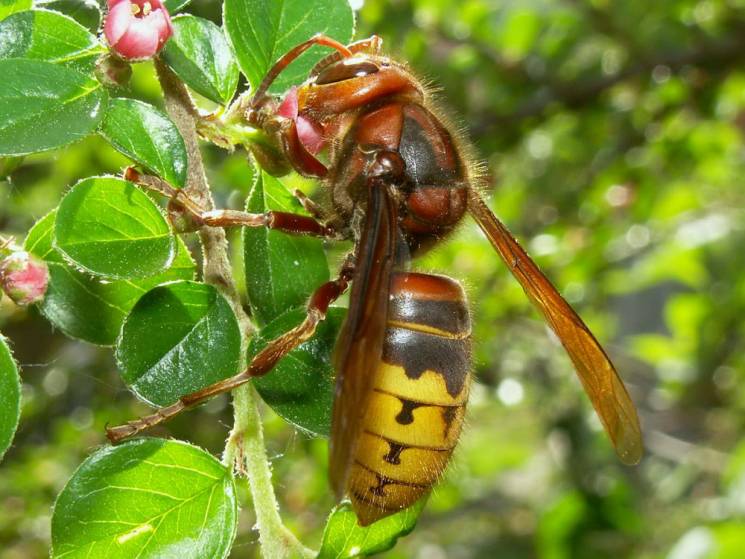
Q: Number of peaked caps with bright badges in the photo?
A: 0